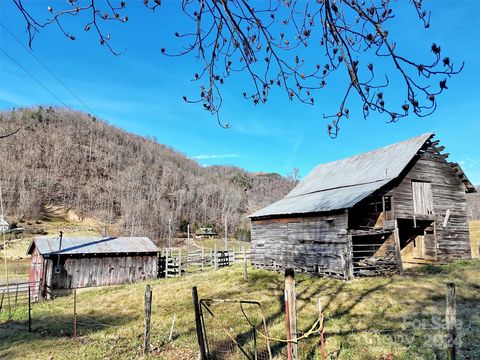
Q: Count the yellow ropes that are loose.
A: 1